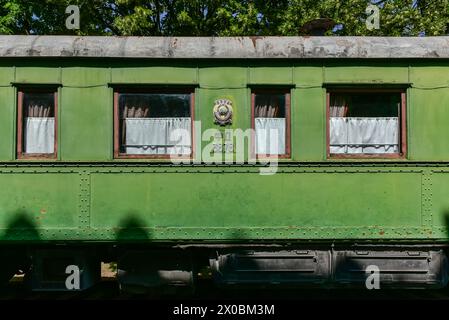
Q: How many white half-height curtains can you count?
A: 4